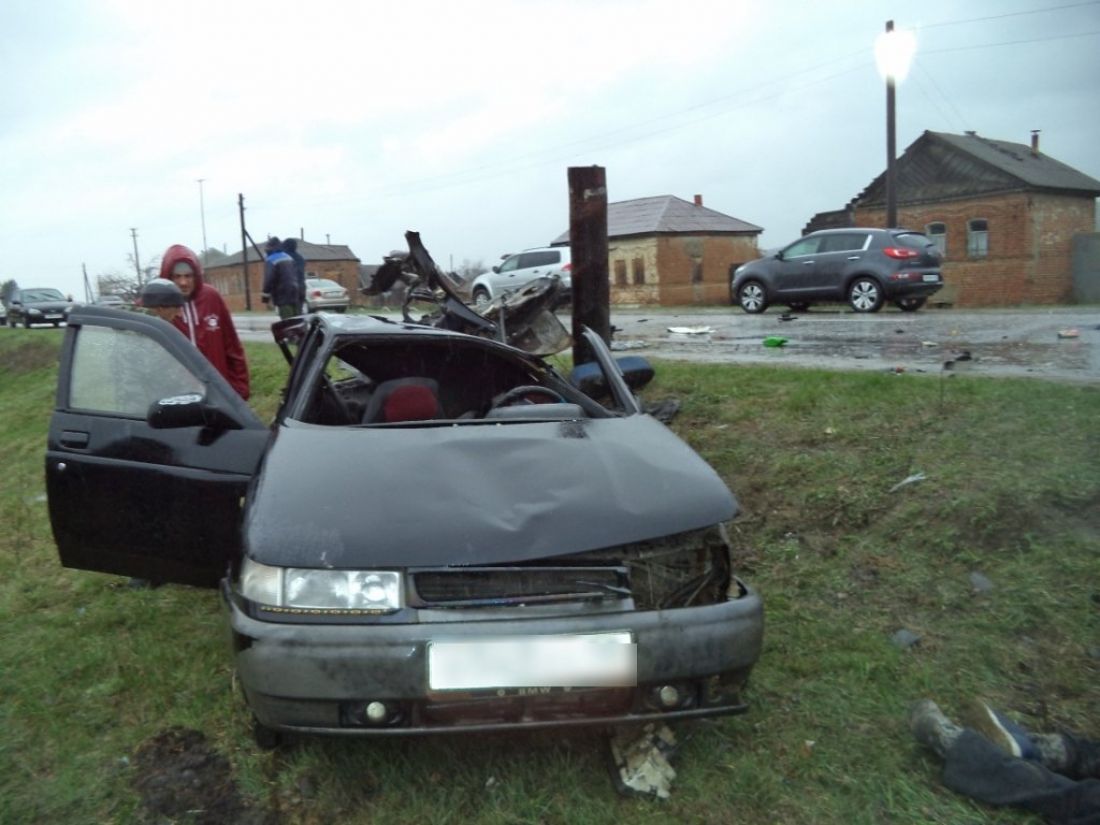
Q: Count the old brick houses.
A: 3